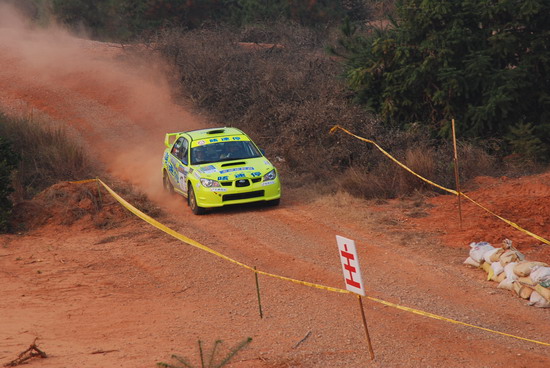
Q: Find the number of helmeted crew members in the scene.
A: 2